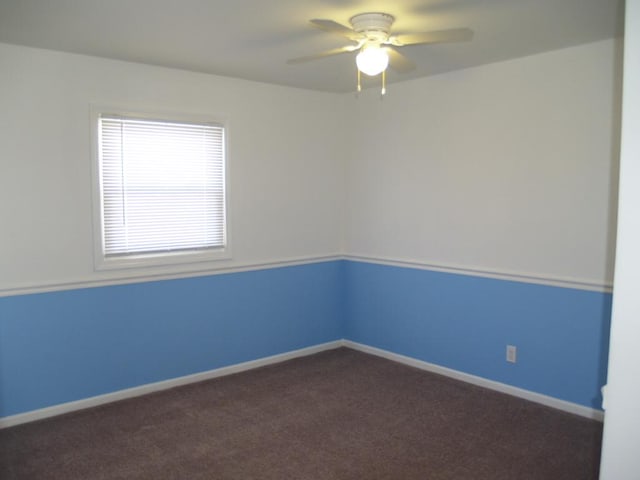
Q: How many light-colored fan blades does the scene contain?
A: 4